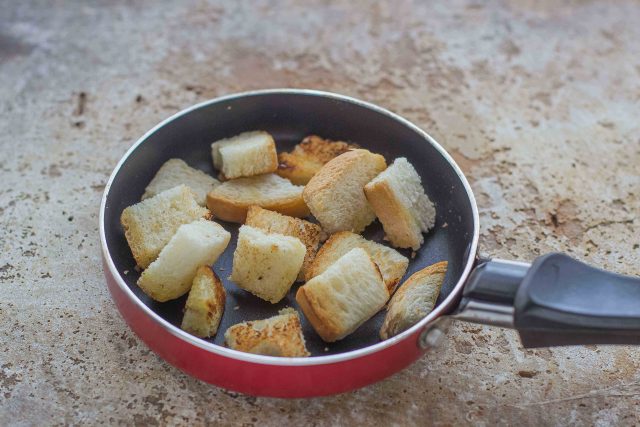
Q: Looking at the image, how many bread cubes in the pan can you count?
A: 15